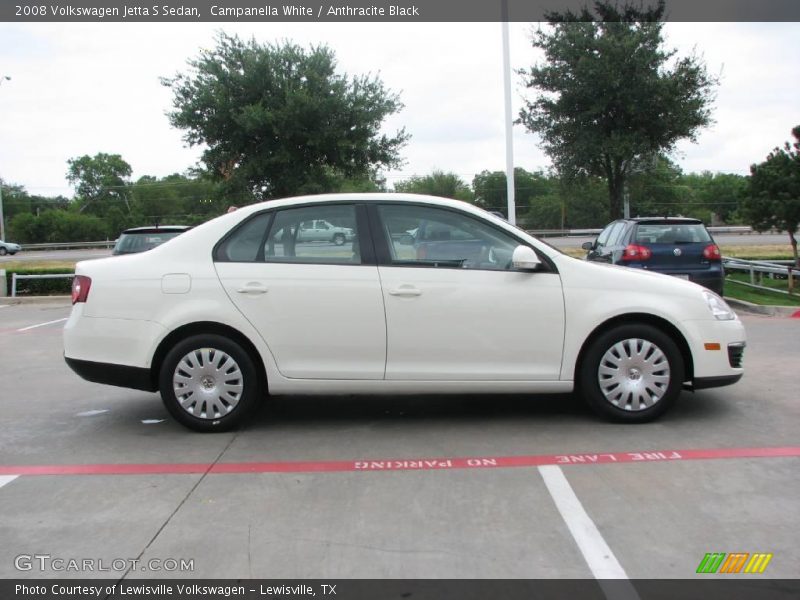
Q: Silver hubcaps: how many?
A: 2